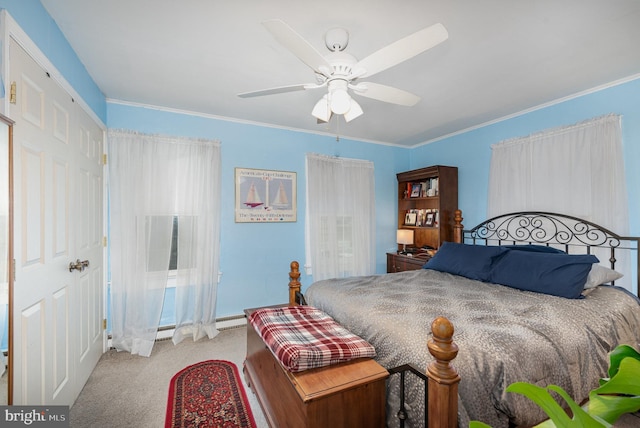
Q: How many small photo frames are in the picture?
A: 3